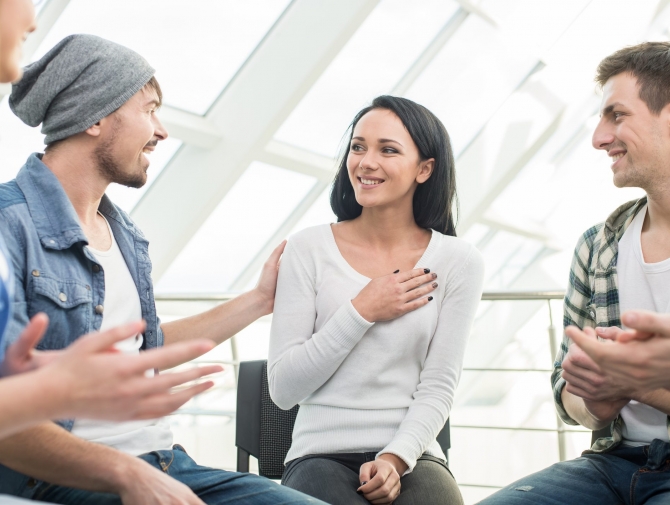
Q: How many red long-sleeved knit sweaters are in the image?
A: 0